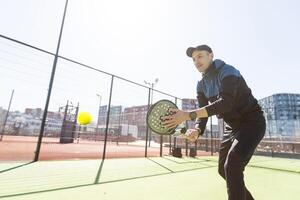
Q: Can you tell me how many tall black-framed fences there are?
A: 1